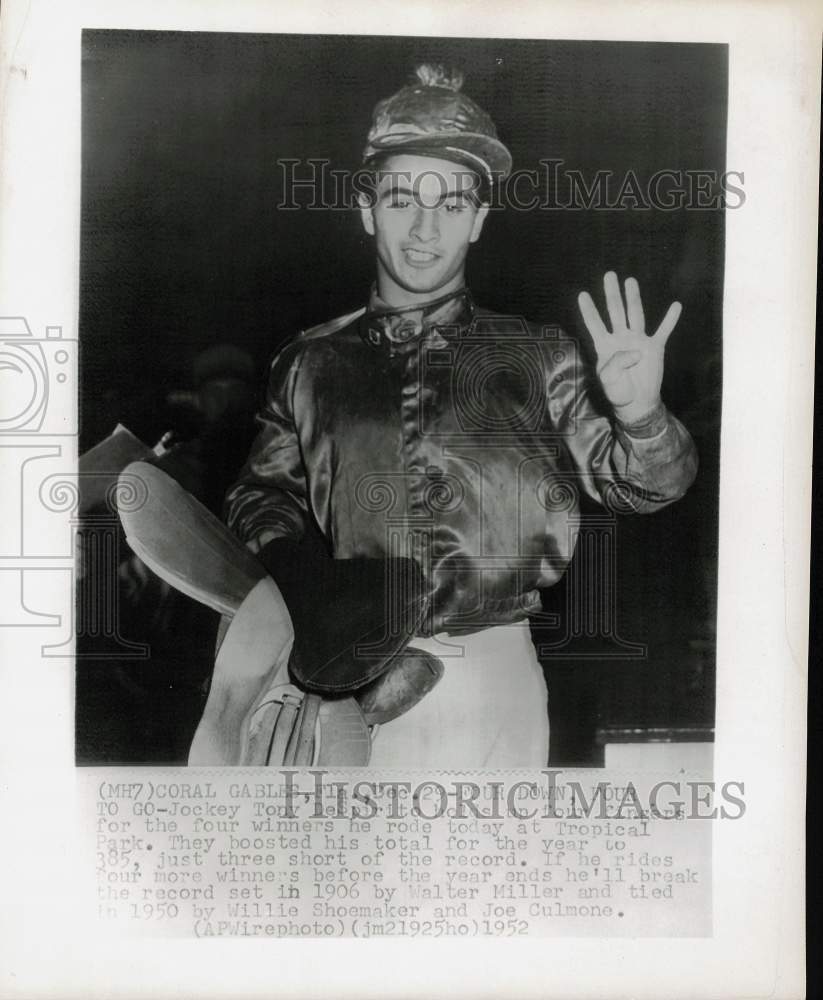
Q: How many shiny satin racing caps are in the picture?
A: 1